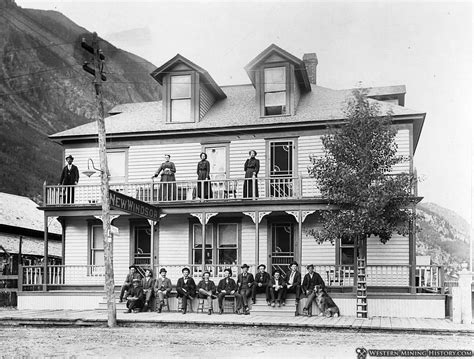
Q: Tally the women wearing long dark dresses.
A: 3